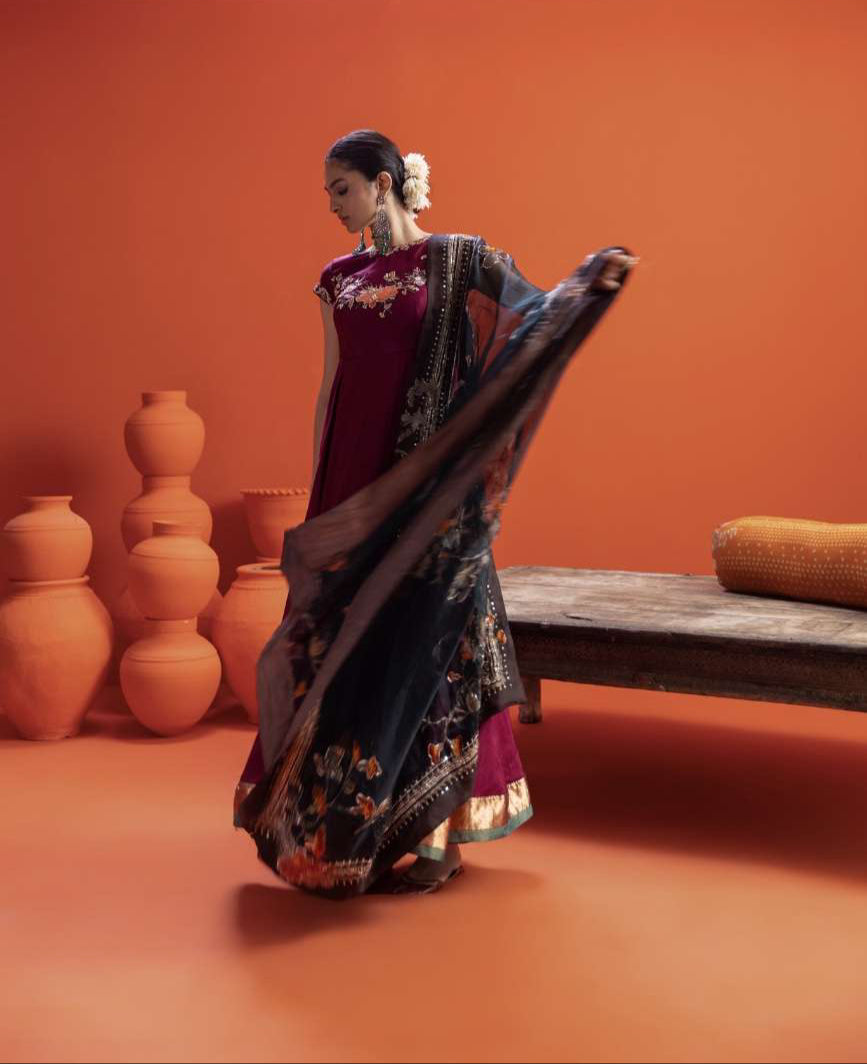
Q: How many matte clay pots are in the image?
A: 9